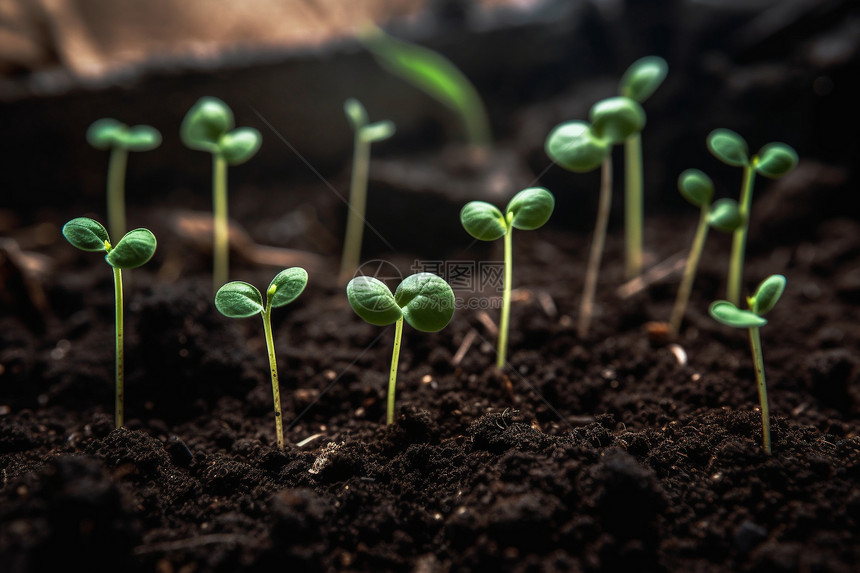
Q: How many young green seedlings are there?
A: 12